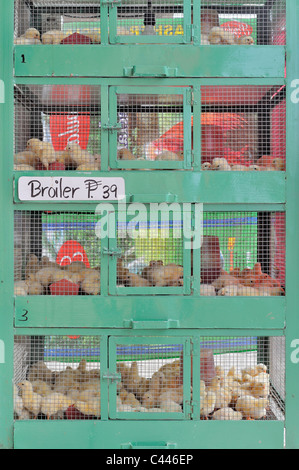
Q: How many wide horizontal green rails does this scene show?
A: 4